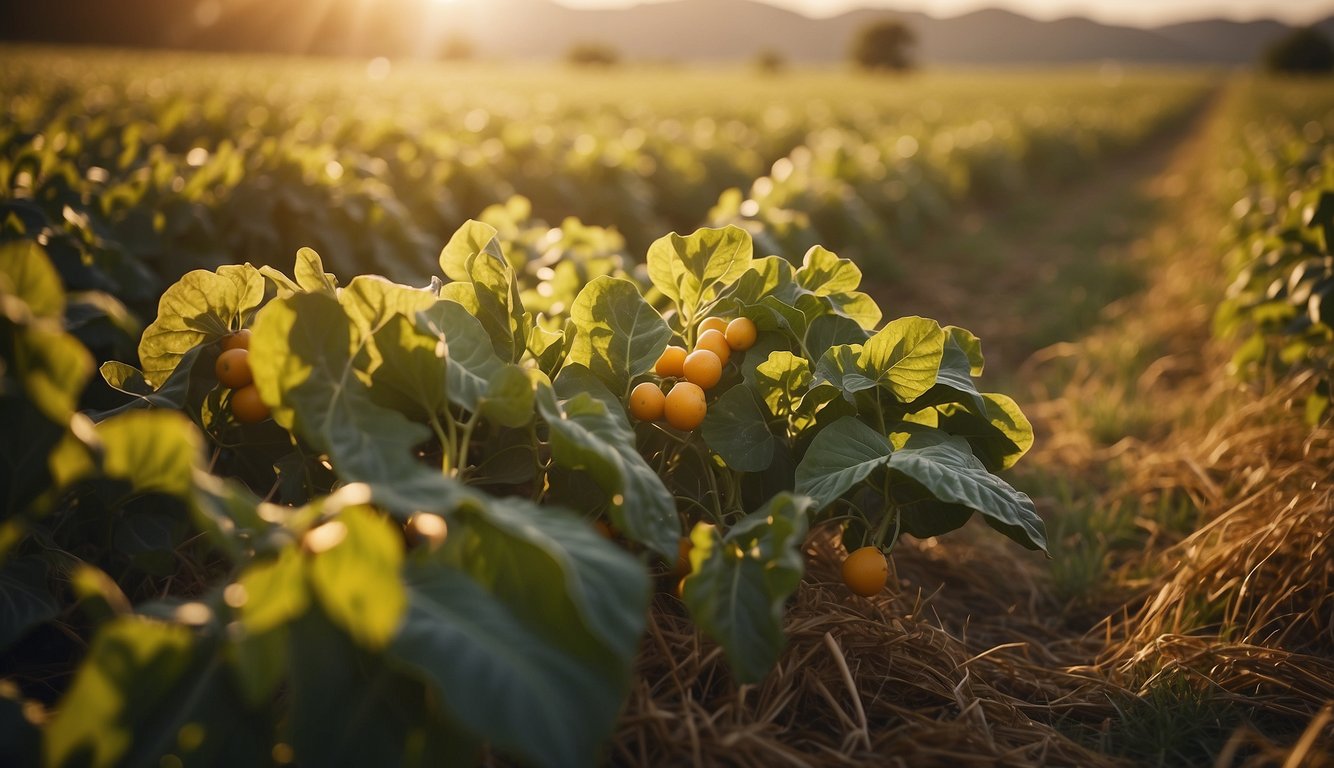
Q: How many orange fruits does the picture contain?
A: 11